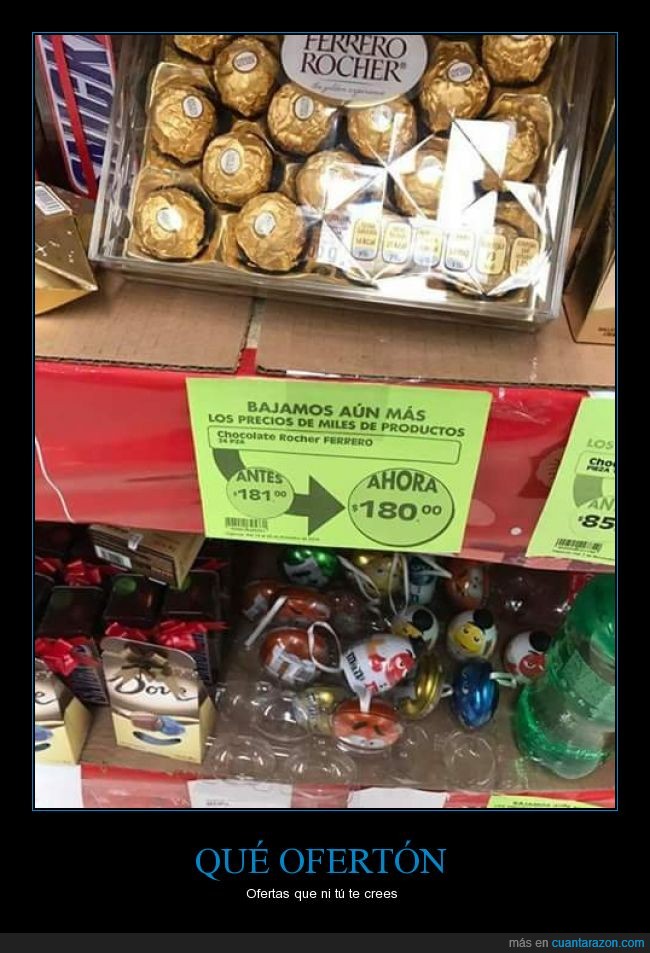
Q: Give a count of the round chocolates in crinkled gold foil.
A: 15